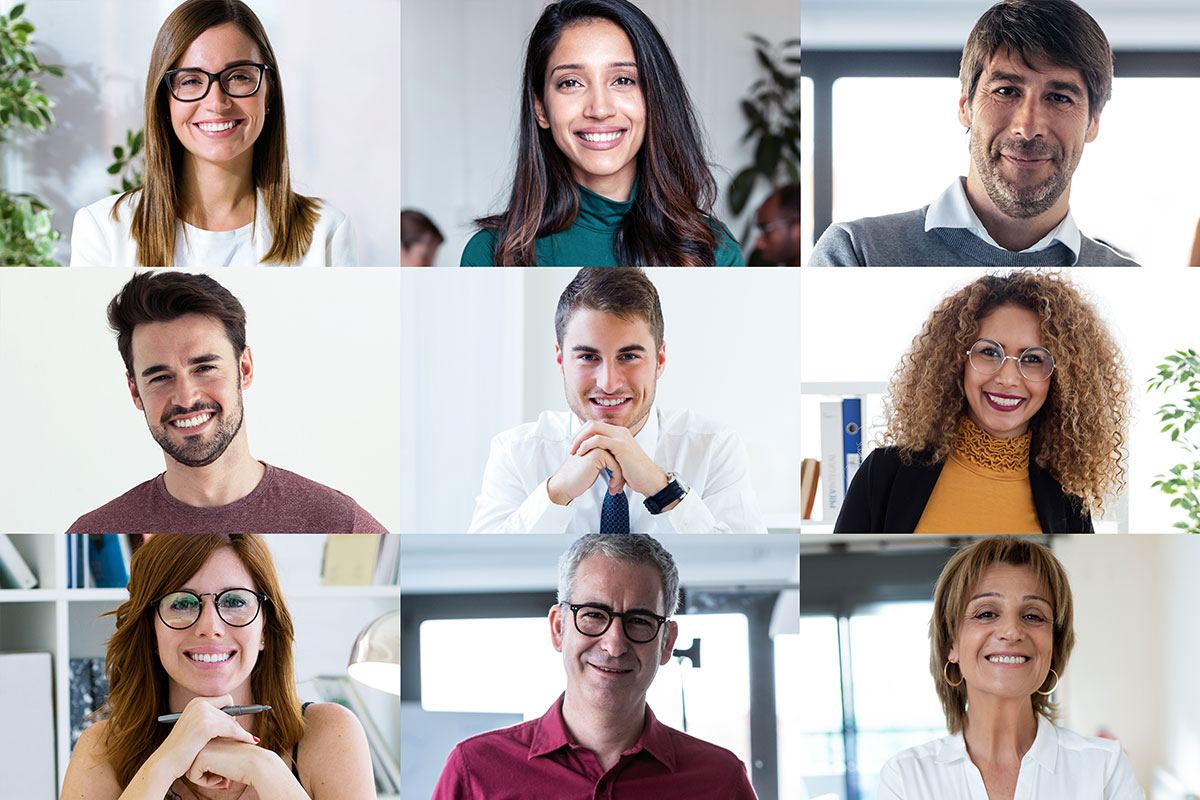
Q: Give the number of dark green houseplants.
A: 1